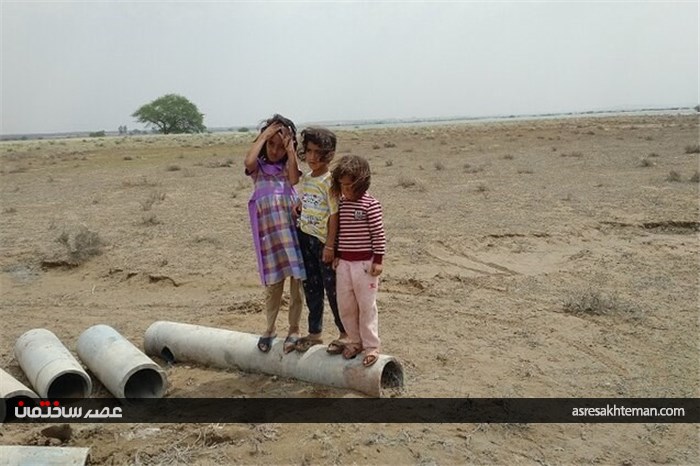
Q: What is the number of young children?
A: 3